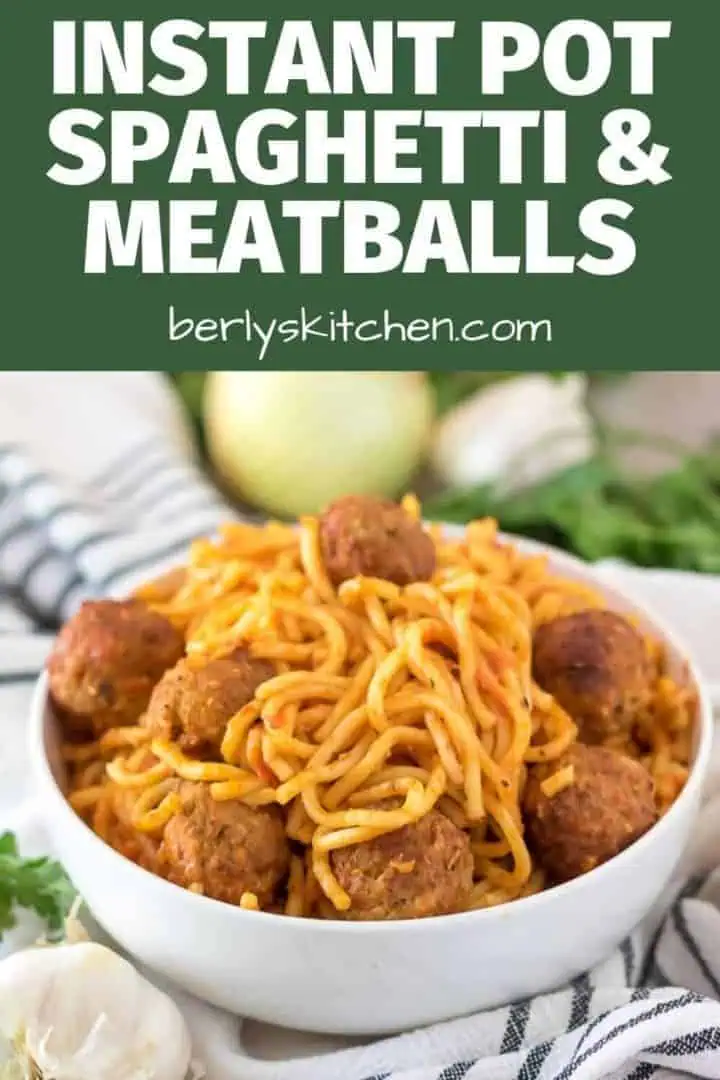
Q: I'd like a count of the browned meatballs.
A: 7